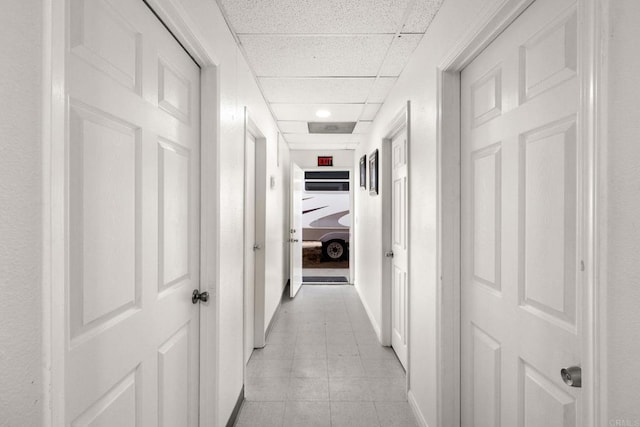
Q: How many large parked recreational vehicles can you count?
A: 1